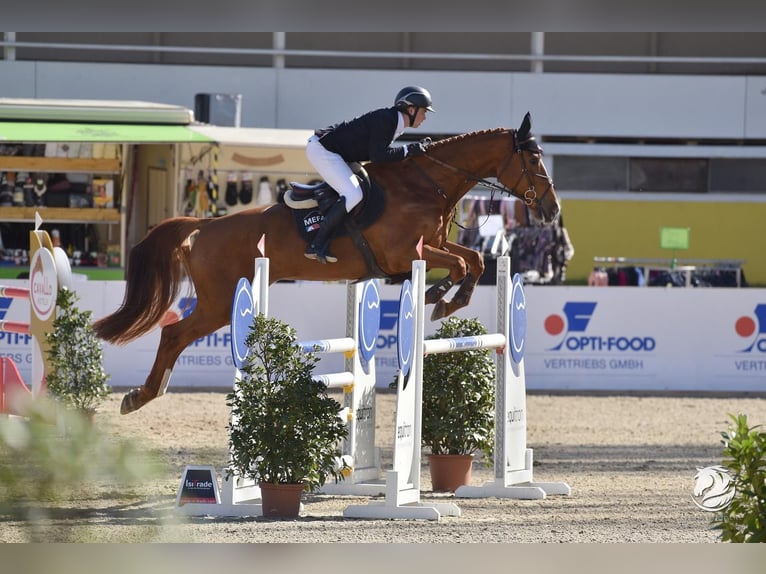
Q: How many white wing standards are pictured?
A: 4